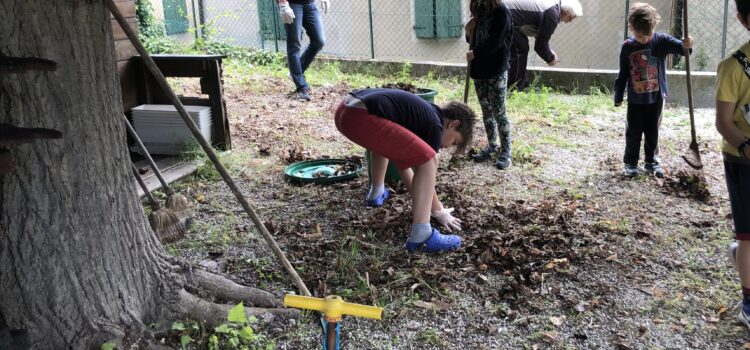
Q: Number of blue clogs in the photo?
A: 2